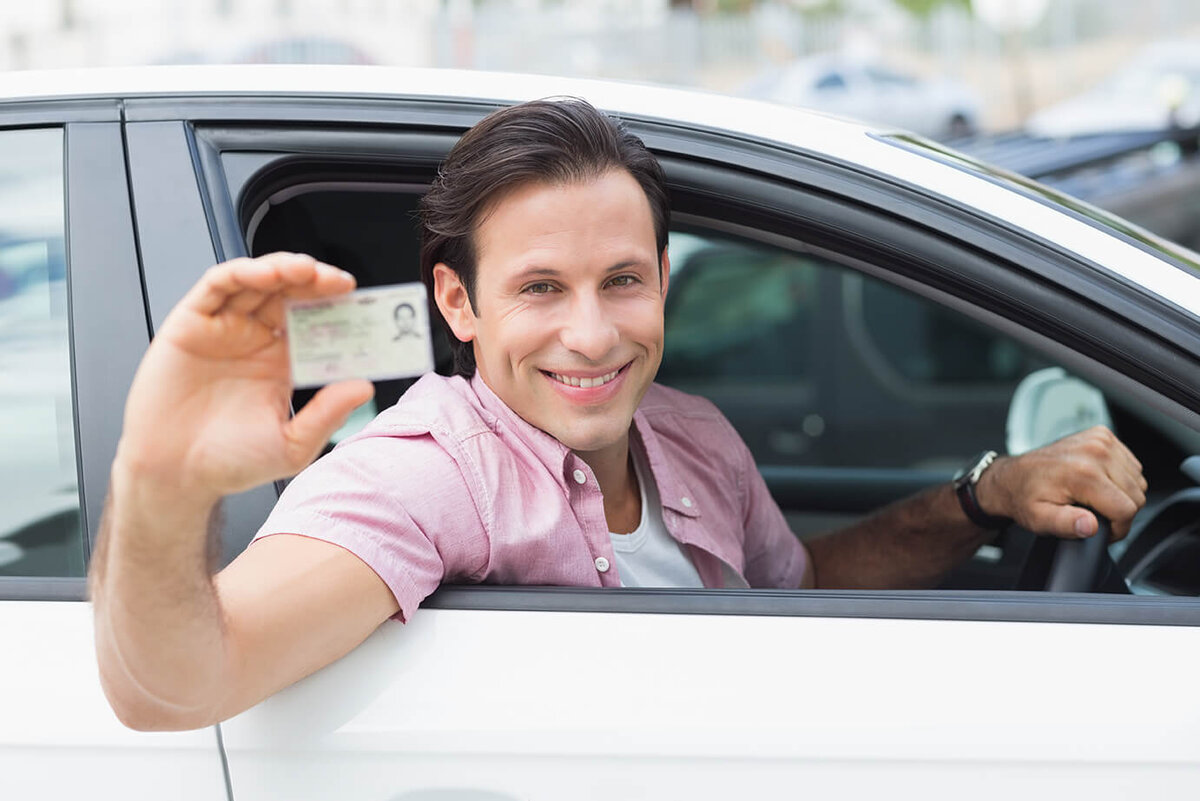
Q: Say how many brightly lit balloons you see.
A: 0